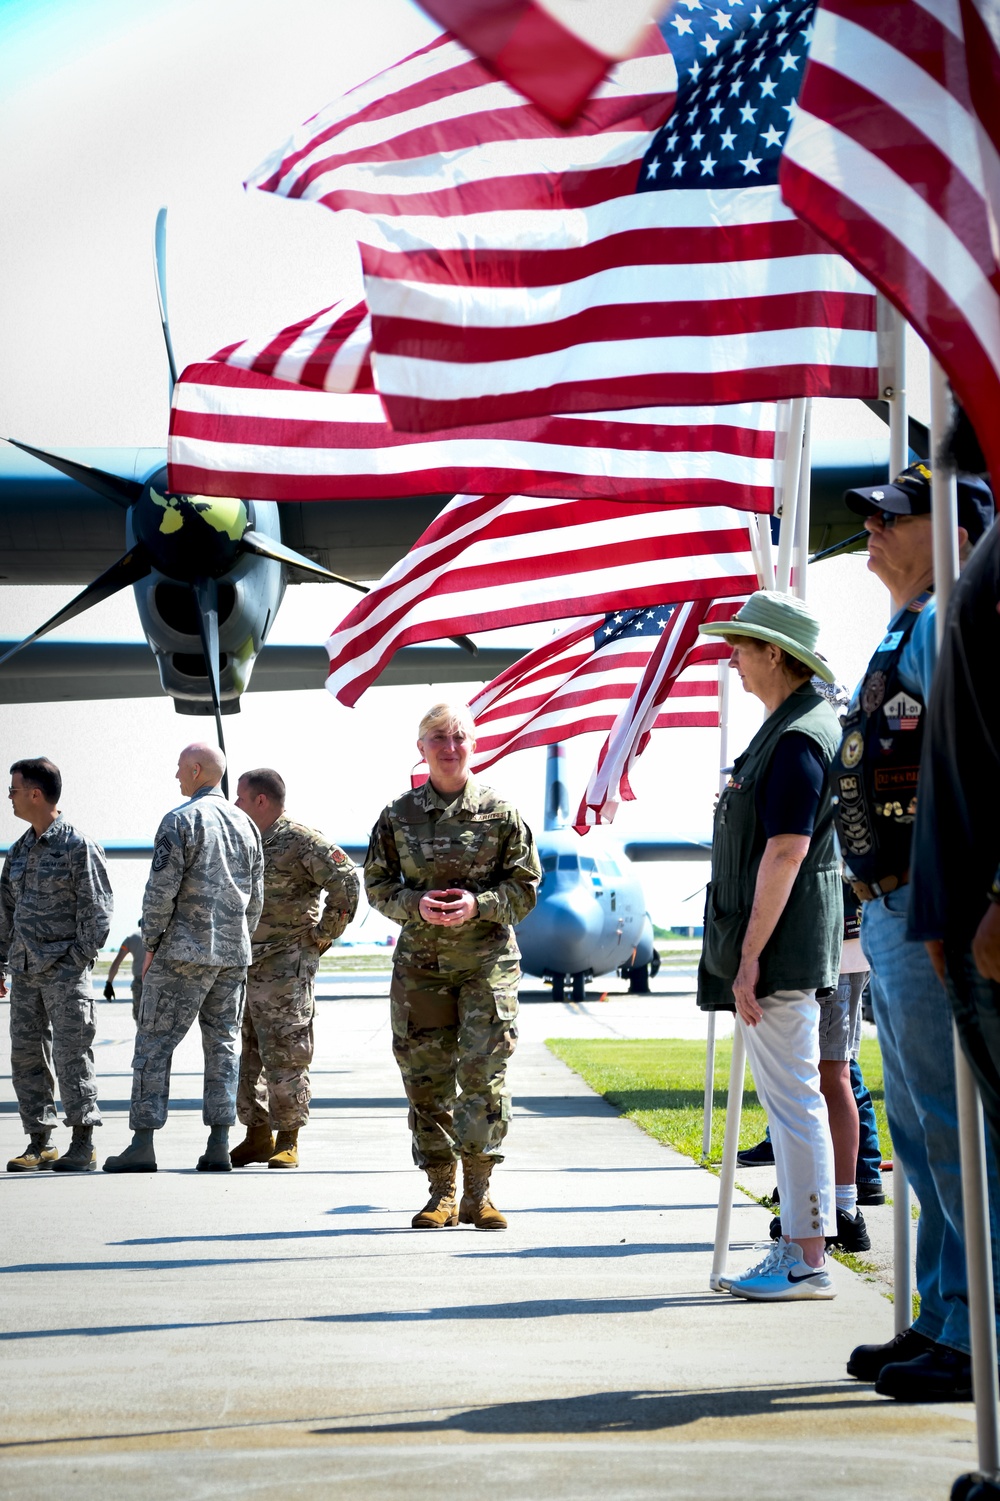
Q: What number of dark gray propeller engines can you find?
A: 1